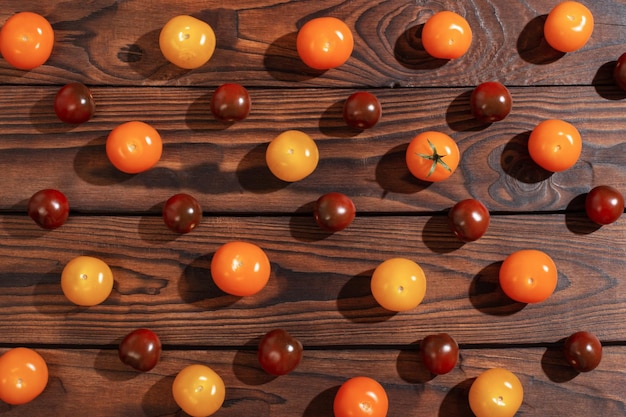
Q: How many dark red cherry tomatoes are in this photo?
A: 14